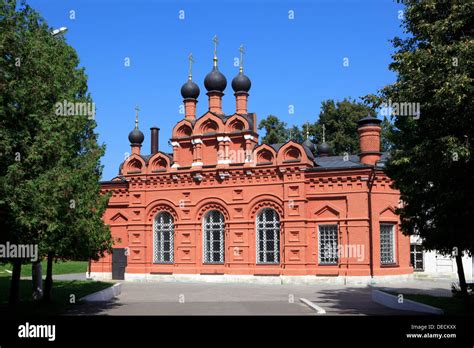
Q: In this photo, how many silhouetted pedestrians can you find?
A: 0